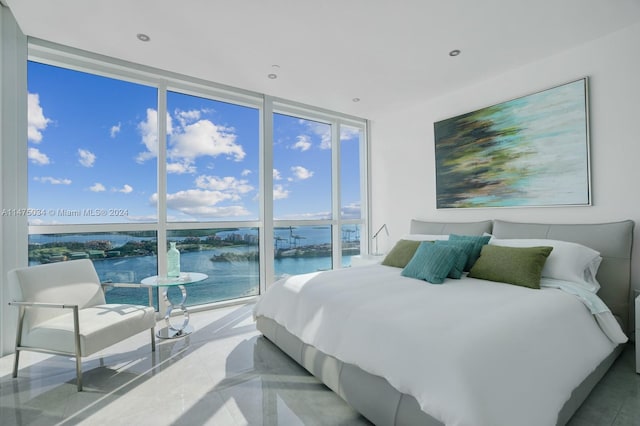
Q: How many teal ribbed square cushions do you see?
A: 3